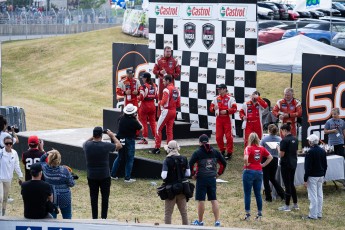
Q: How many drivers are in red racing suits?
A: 7